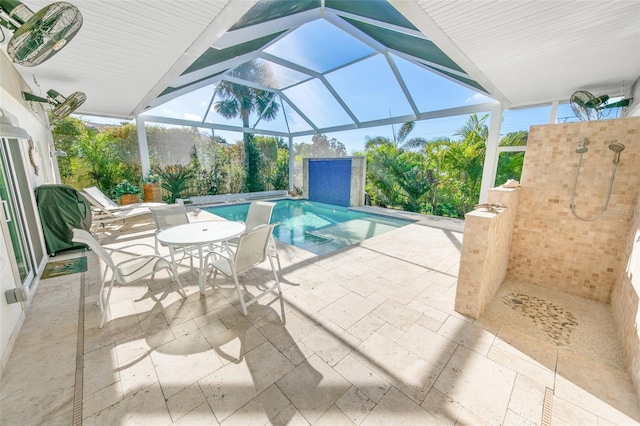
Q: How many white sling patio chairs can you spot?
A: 4